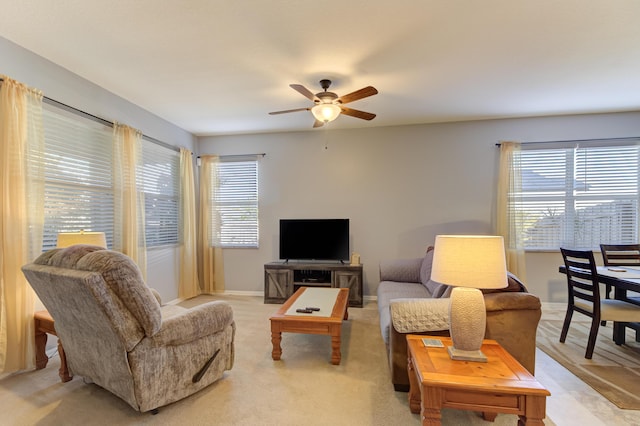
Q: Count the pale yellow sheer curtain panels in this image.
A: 5